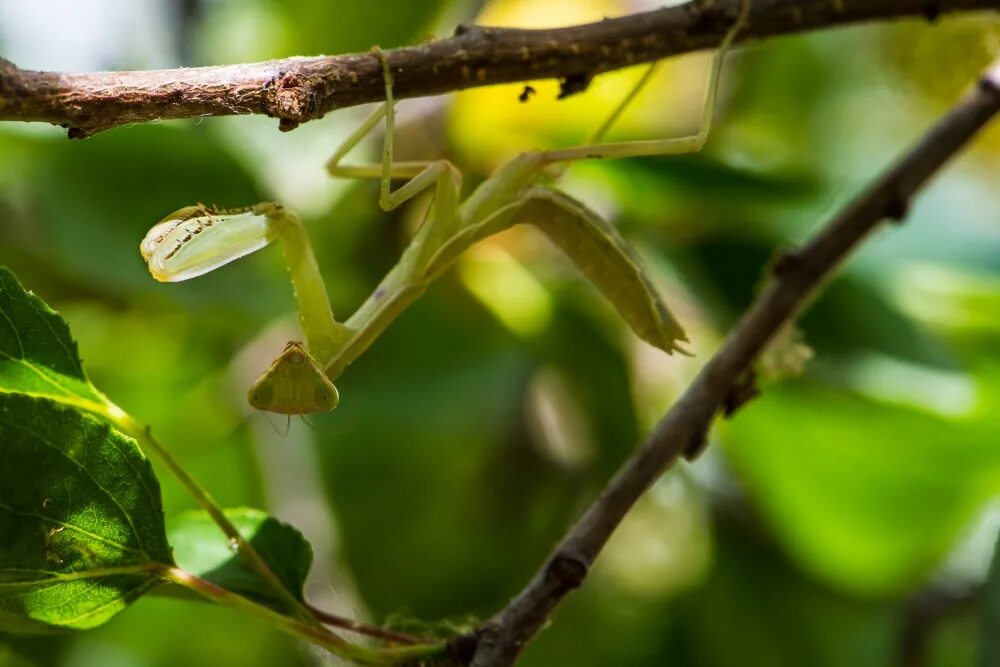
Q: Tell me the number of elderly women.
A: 0